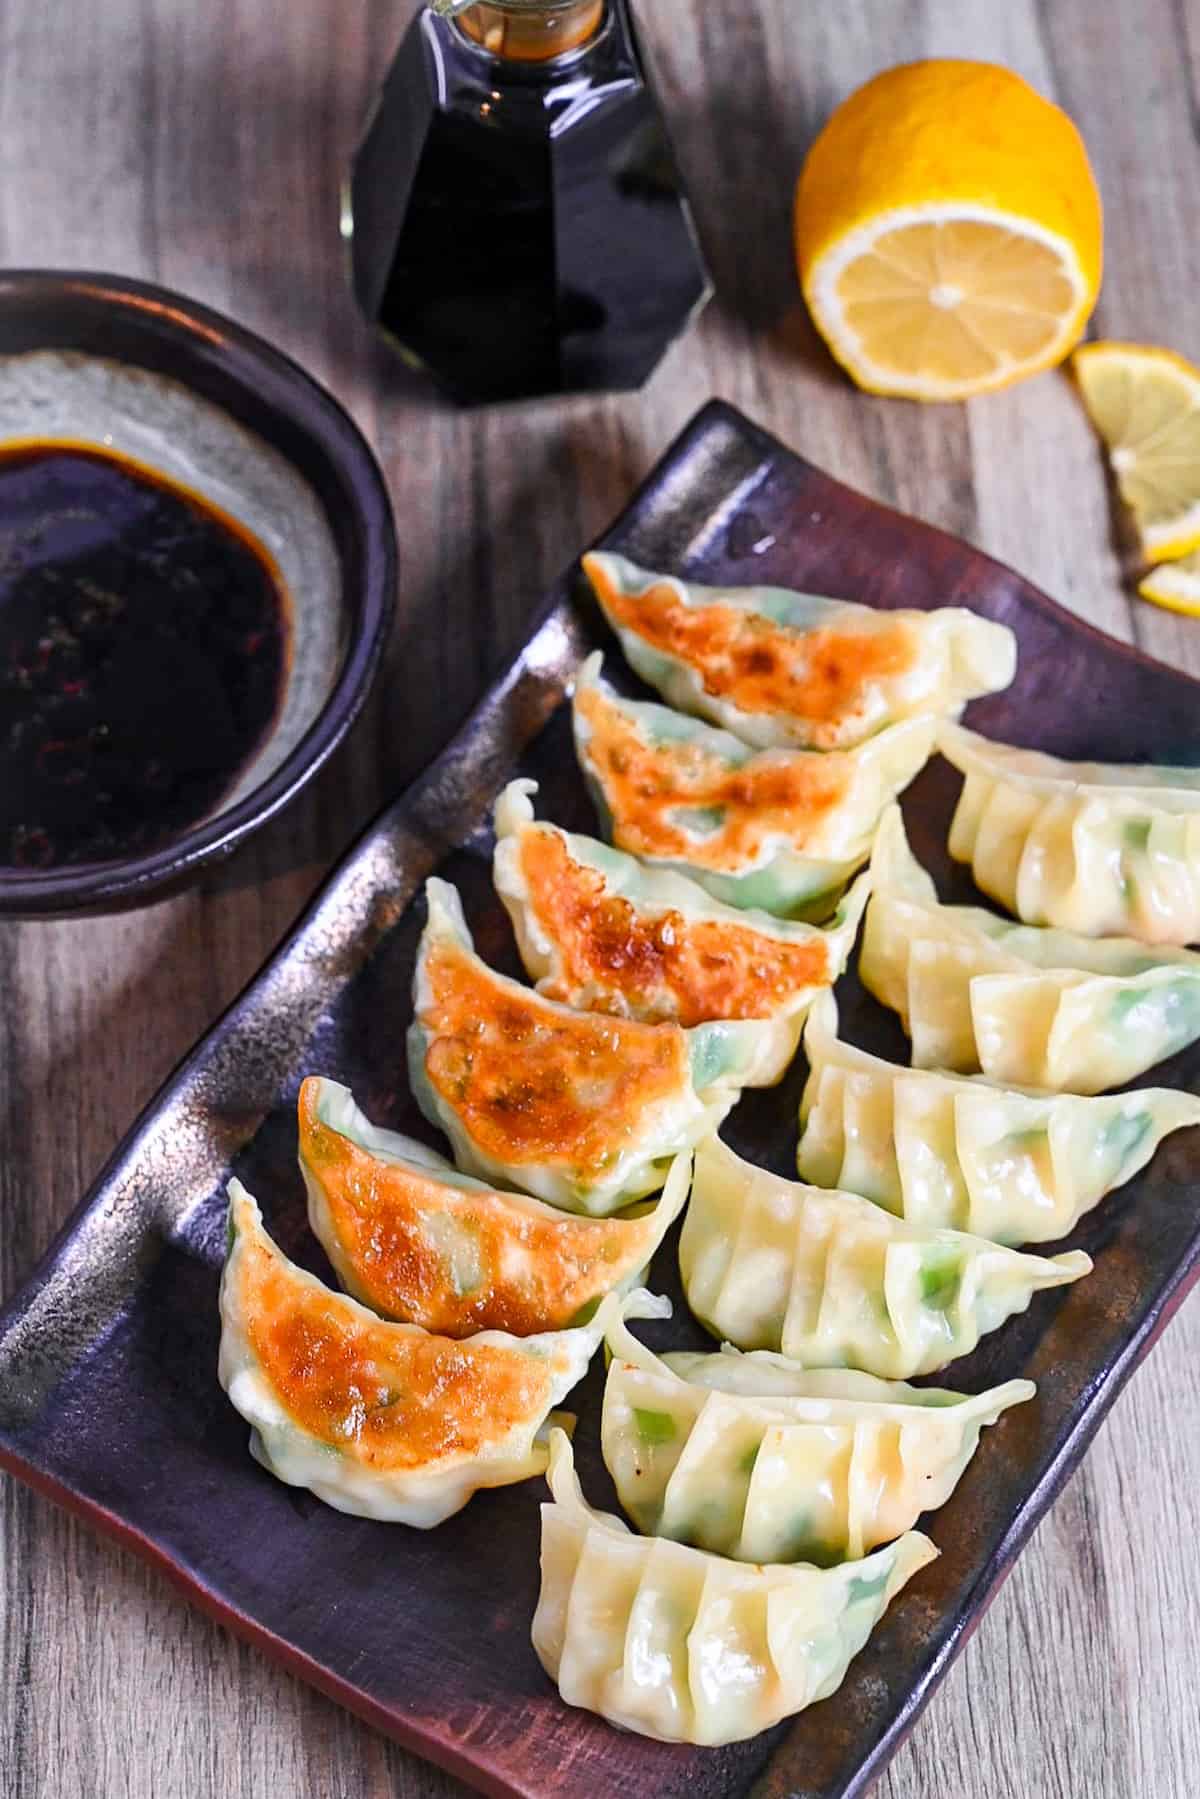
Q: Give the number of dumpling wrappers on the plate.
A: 12